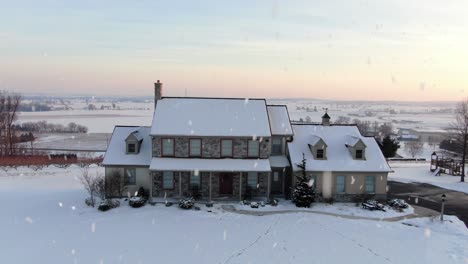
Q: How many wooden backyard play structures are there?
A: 1